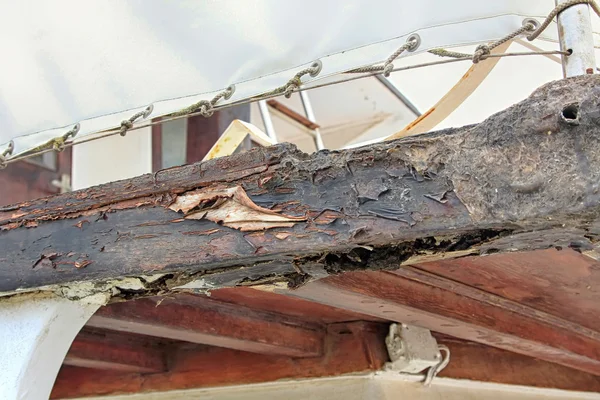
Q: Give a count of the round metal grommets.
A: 7